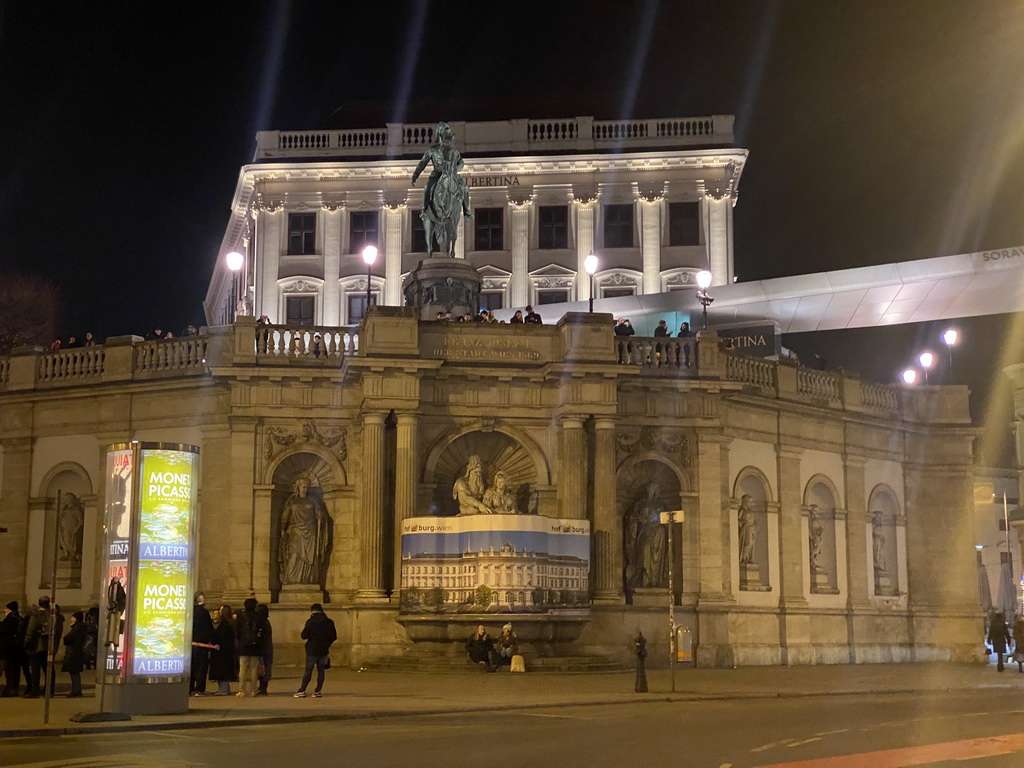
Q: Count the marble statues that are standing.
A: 6